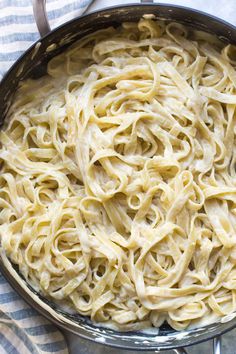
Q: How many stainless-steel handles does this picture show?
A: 2